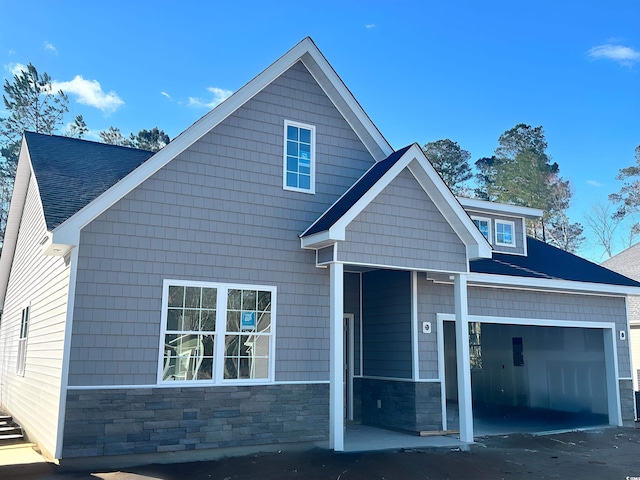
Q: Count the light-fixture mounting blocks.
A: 2